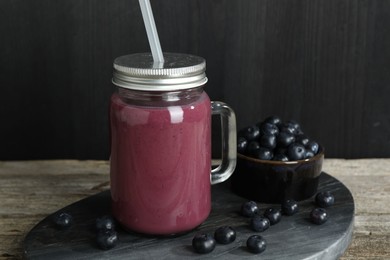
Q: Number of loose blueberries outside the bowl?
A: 12